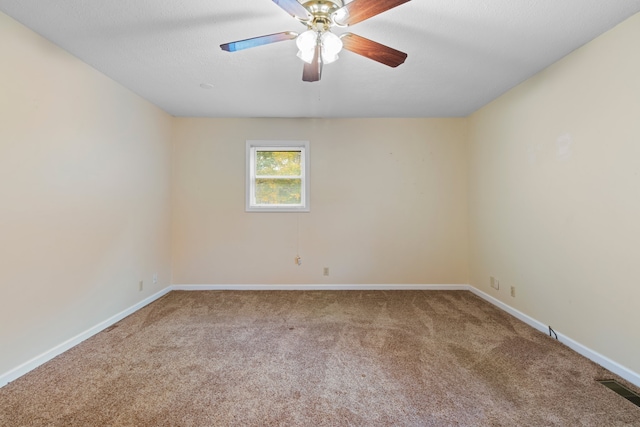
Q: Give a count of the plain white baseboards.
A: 3